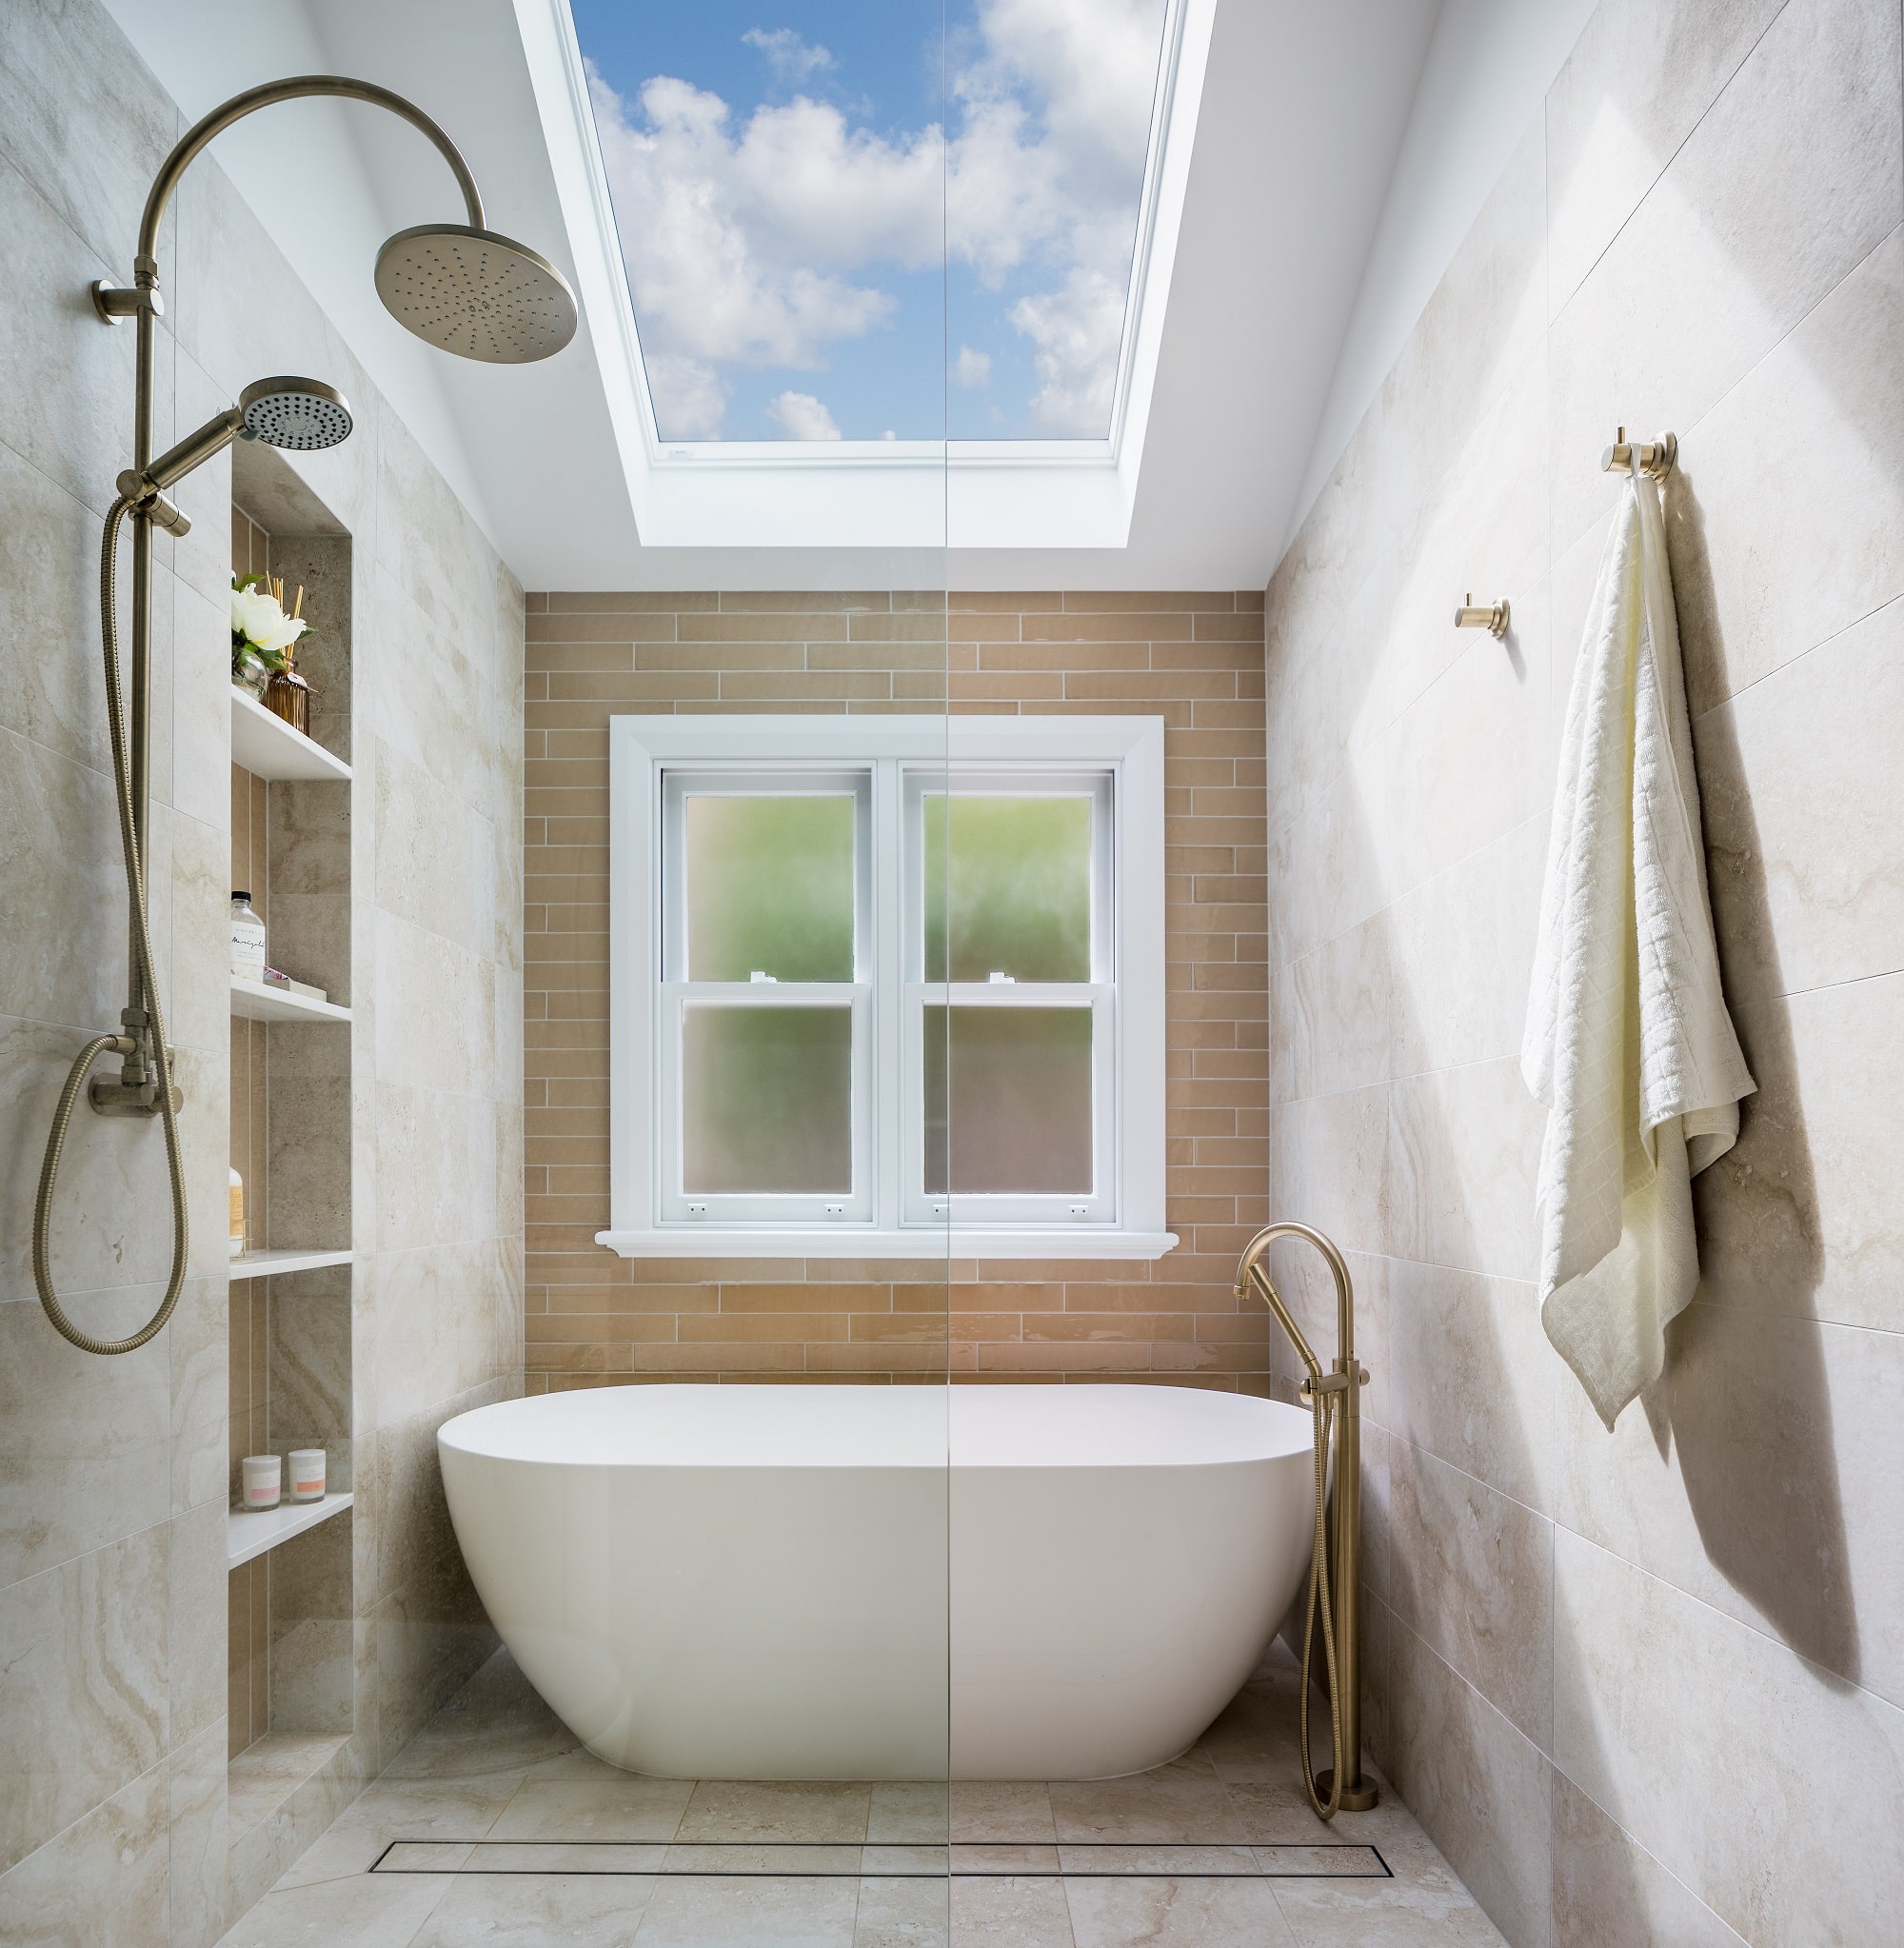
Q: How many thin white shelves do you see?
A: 4